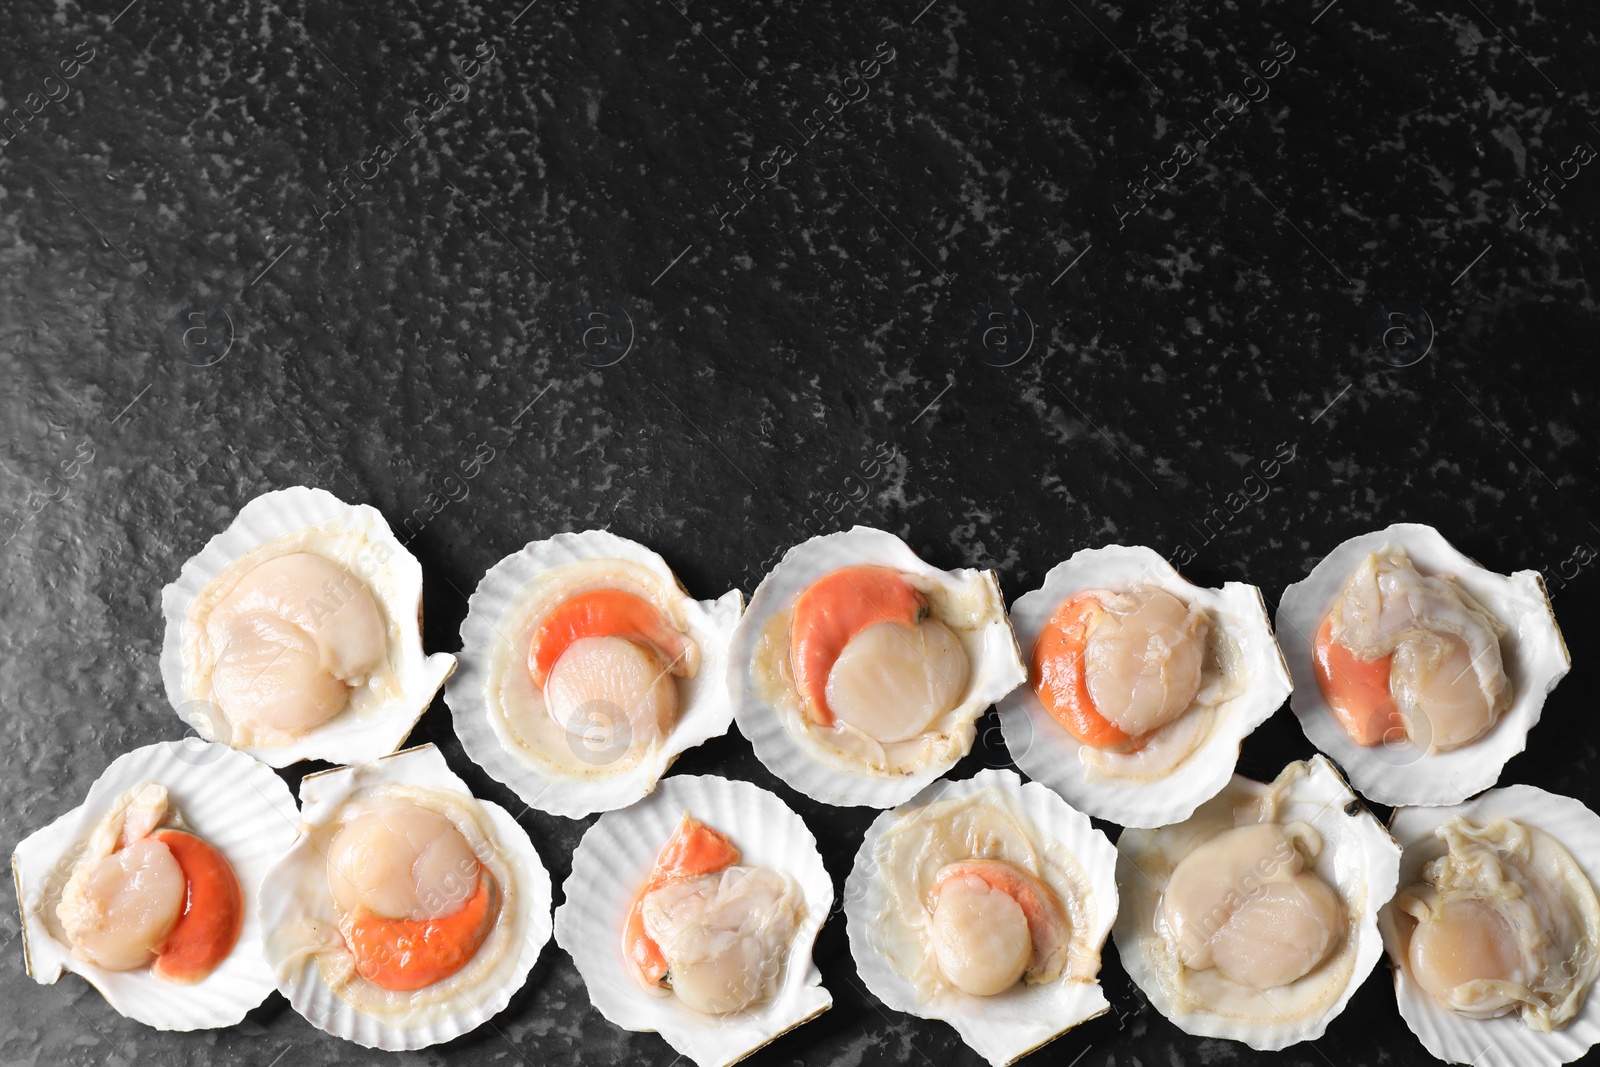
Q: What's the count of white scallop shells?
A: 11